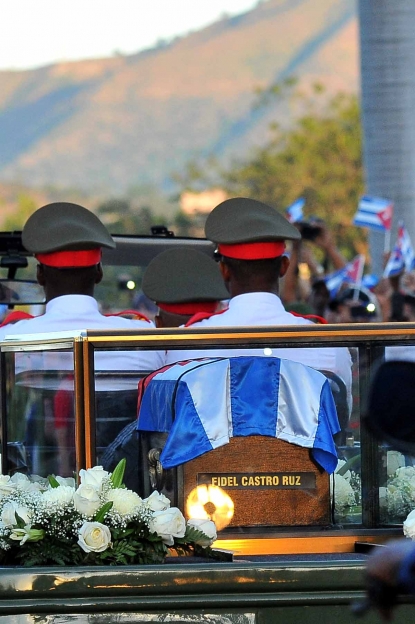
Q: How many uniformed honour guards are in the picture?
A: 3